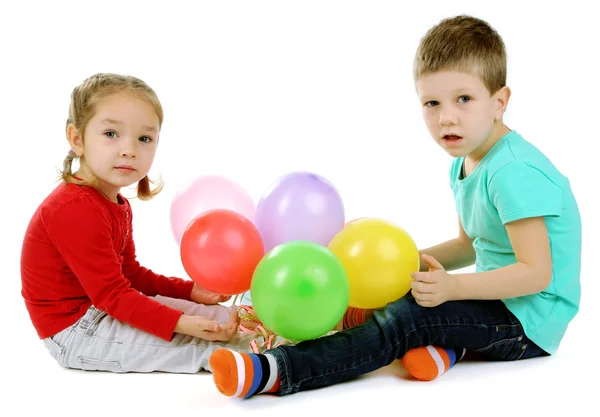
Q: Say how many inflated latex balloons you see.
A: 5